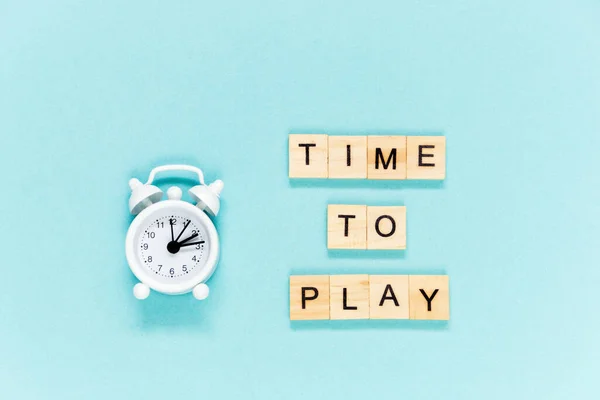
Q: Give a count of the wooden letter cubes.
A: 10